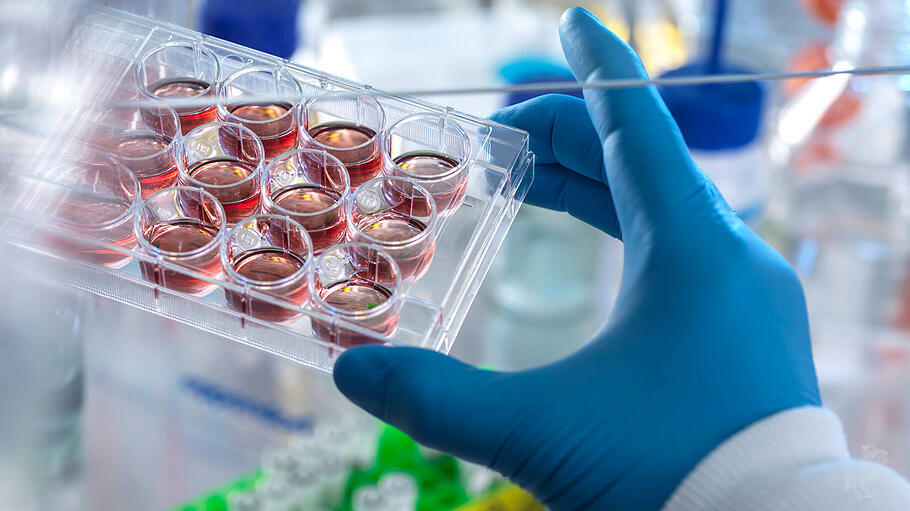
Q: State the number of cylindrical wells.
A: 12